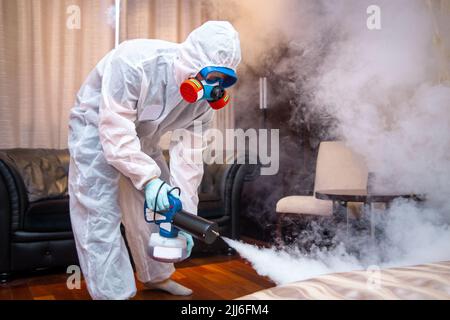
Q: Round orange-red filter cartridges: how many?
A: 2